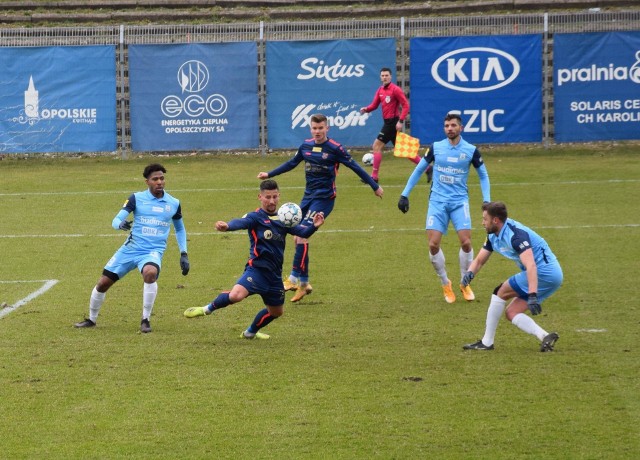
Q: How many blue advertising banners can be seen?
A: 5